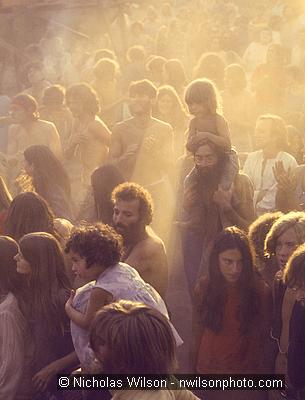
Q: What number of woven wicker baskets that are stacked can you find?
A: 0